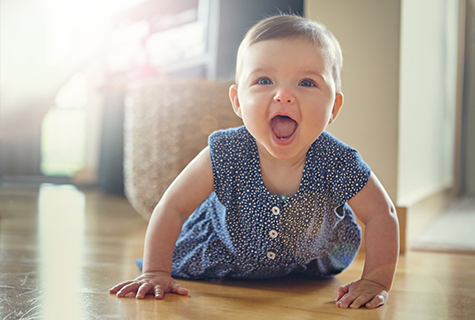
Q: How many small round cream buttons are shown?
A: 3